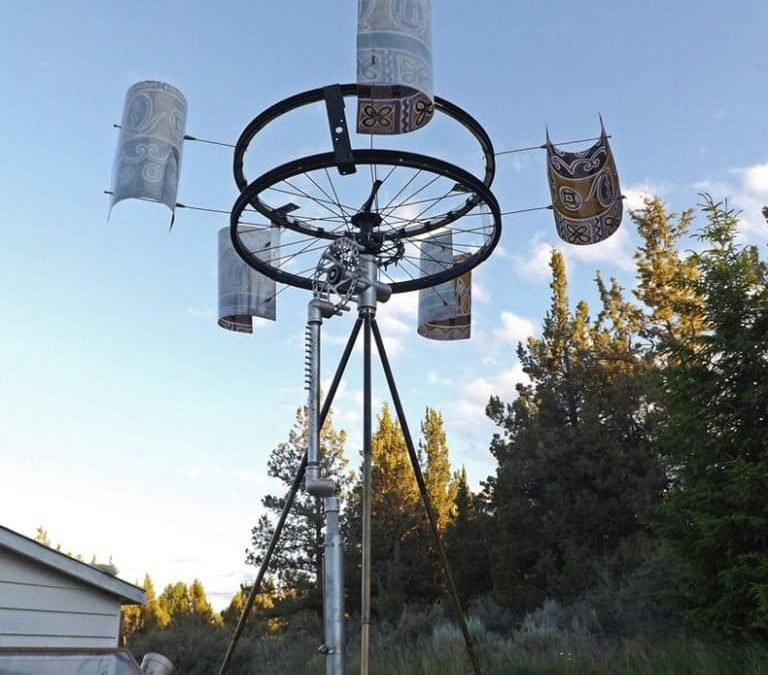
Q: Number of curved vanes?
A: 5